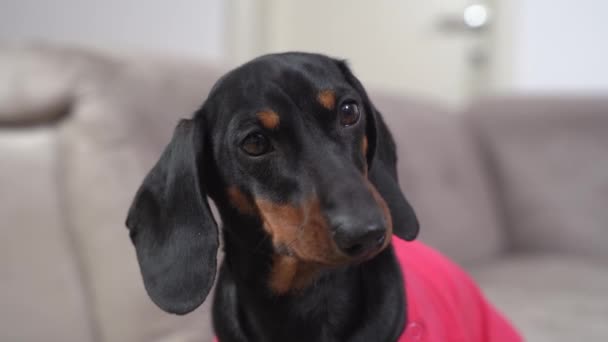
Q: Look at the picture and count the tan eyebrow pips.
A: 2